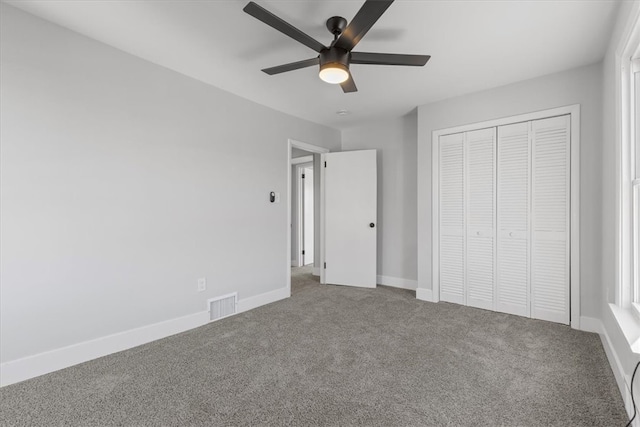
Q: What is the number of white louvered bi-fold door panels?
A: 4